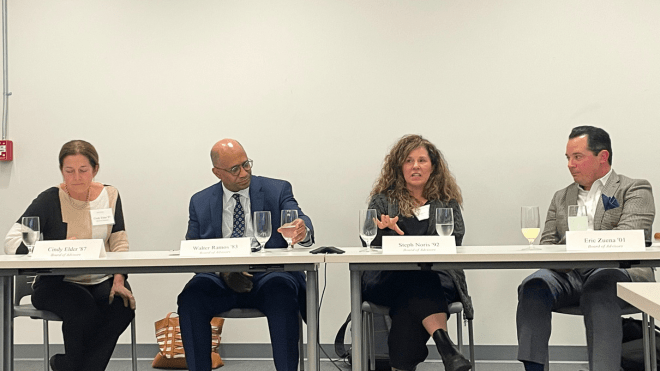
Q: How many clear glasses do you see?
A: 7